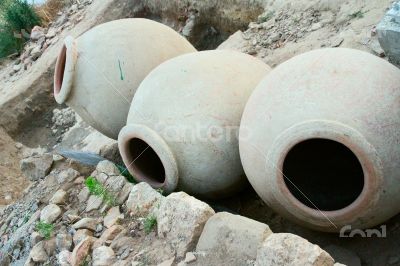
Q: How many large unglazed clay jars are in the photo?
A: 3